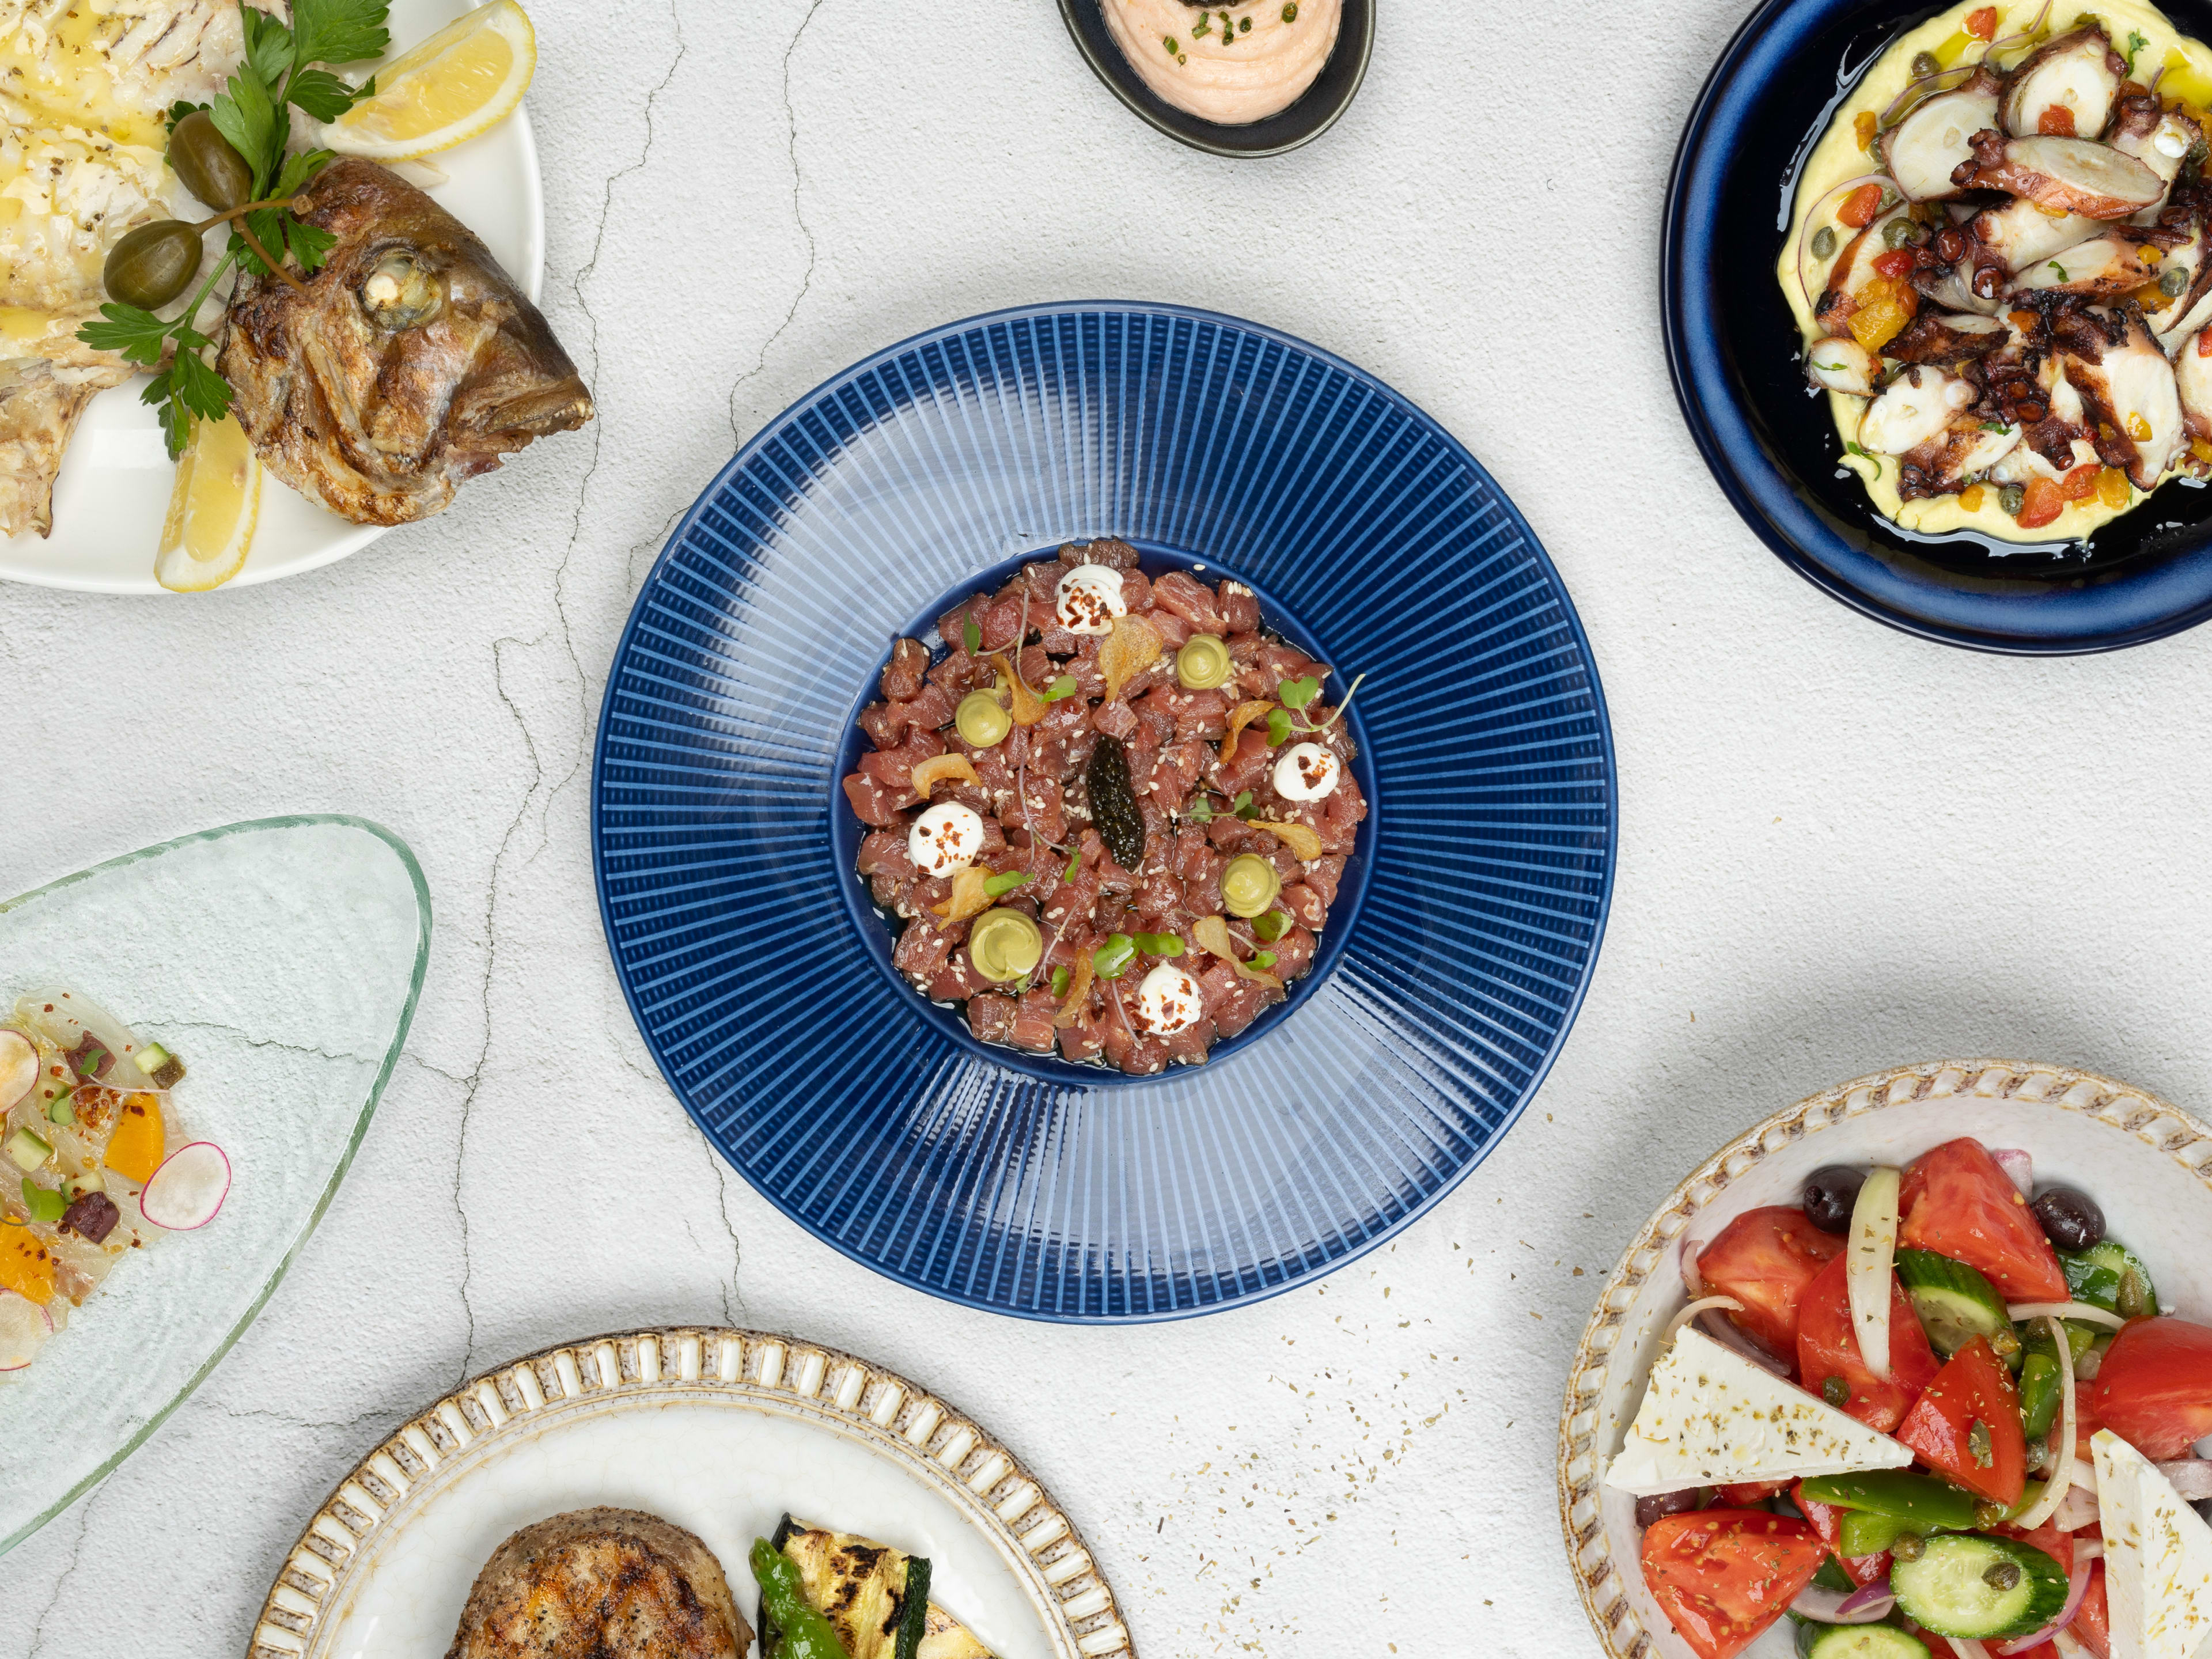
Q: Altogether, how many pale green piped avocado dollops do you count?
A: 4